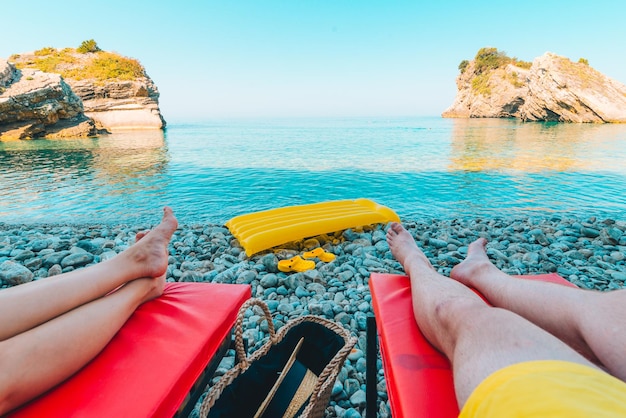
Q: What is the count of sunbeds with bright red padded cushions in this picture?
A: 2